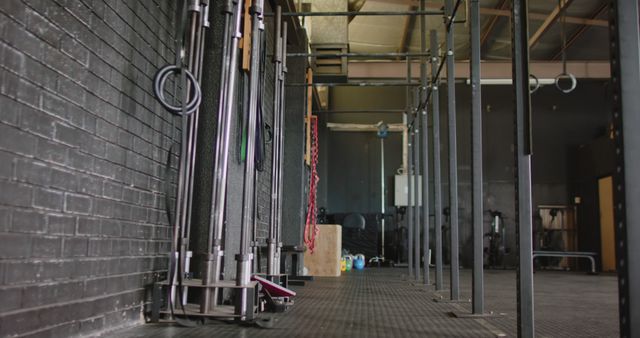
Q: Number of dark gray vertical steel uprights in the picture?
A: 8